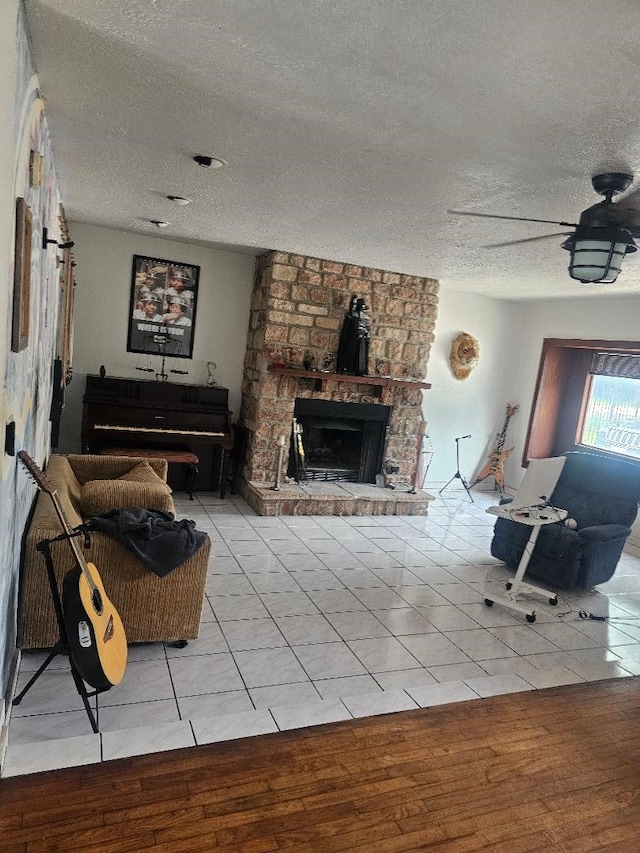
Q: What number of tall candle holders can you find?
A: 2